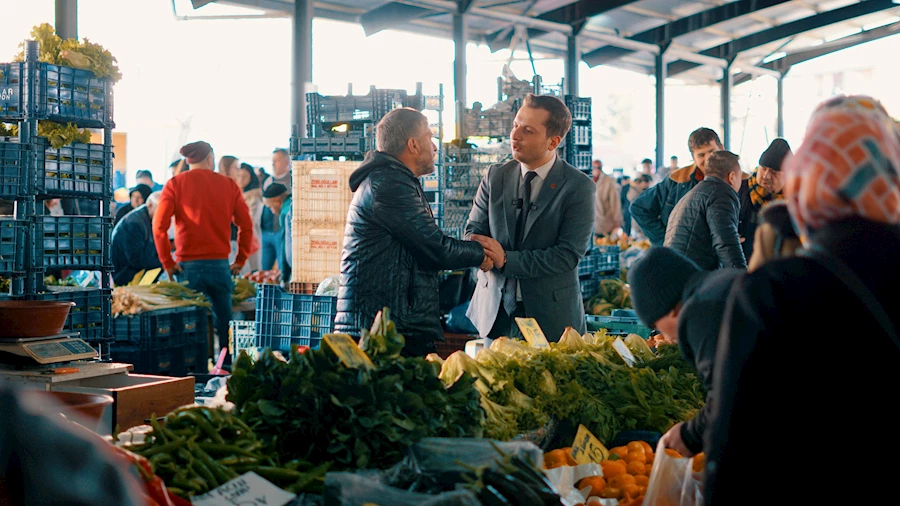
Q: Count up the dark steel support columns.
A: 7